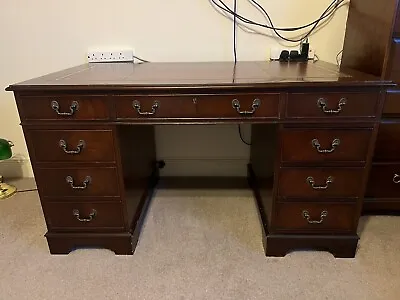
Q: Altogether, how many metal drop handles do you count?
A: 10